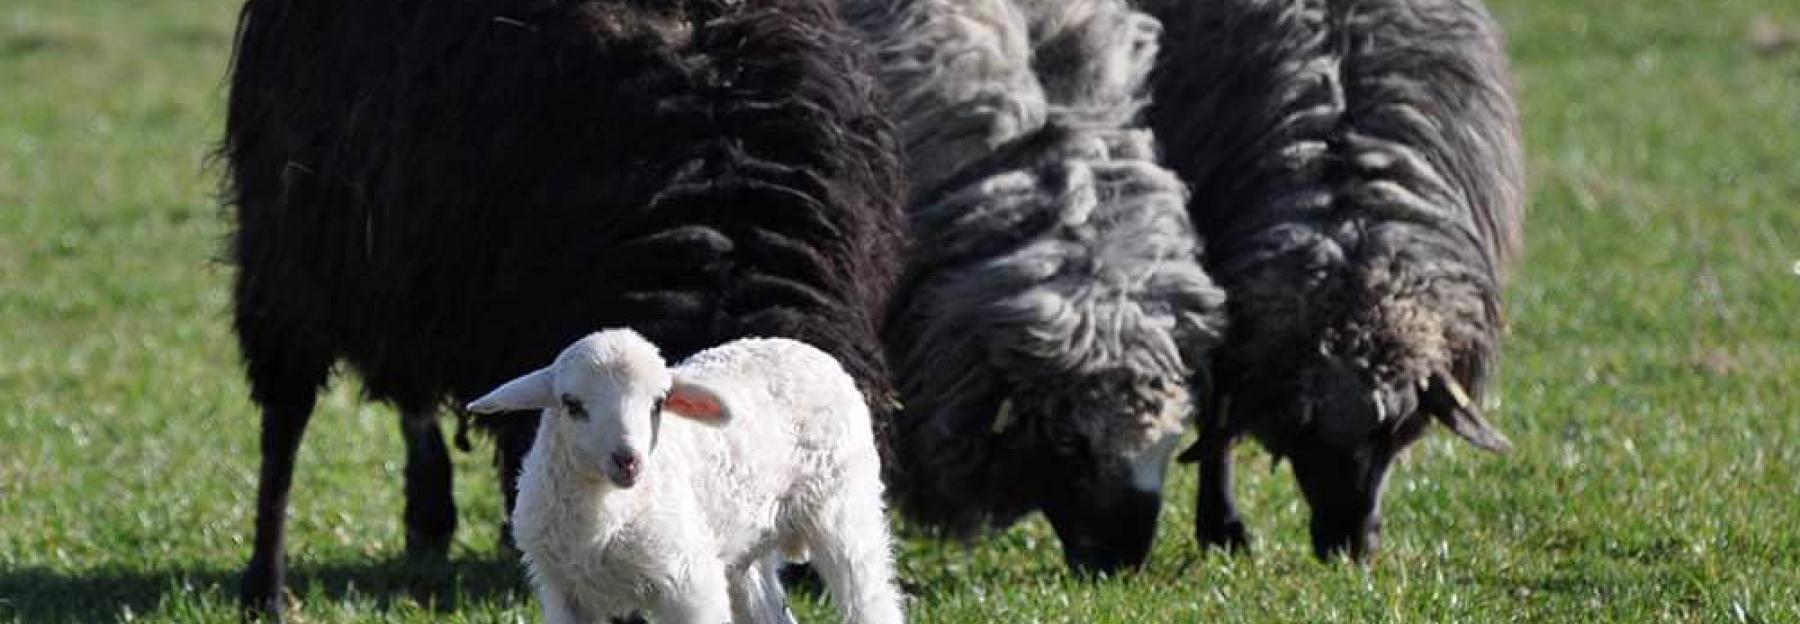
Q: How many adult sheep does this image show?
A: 3